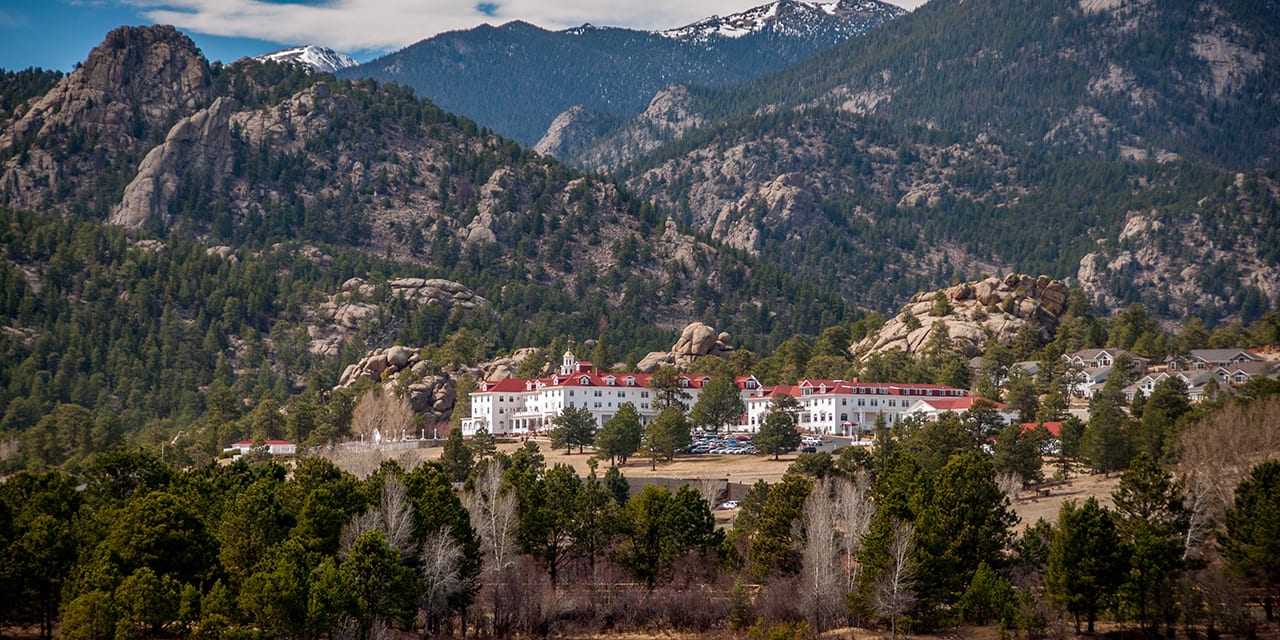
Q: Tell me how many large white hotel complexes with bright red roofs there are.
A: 1